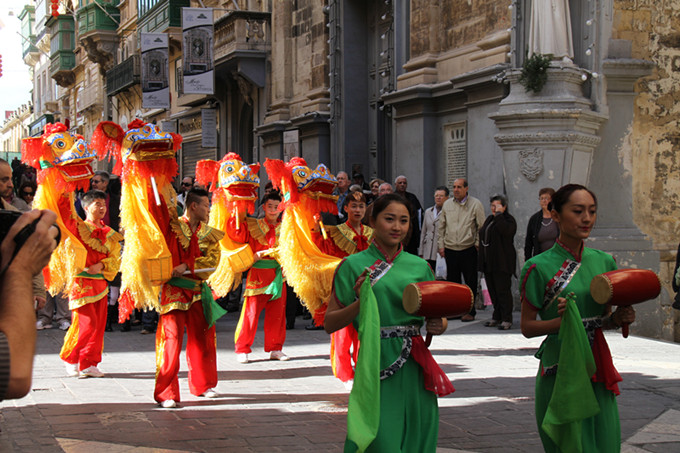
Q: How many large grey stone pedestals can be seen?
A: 1